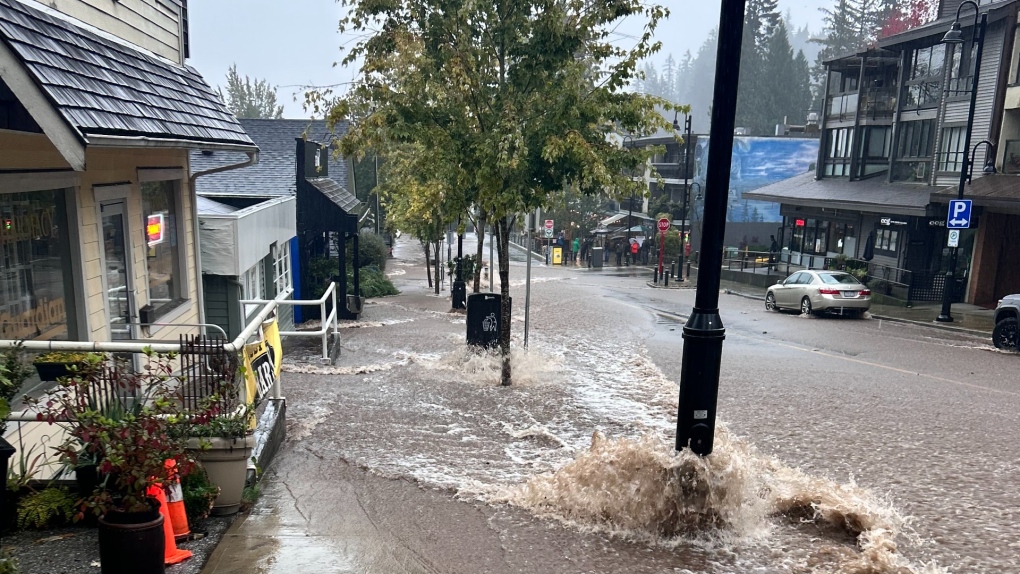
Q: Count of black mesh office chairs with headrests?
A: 0